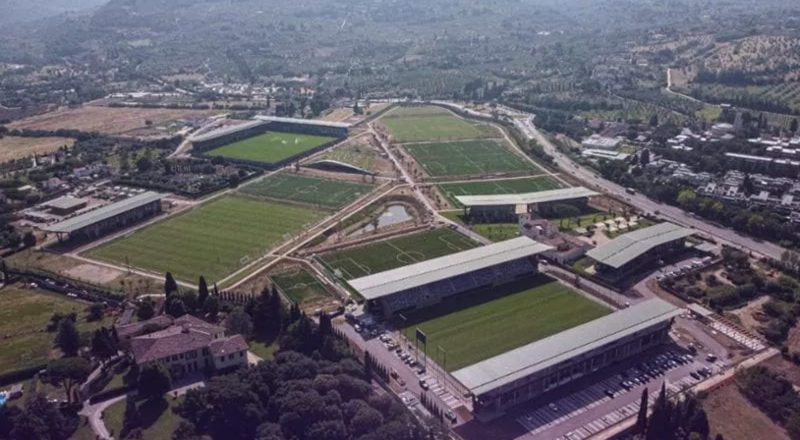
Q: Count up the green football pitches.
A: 9